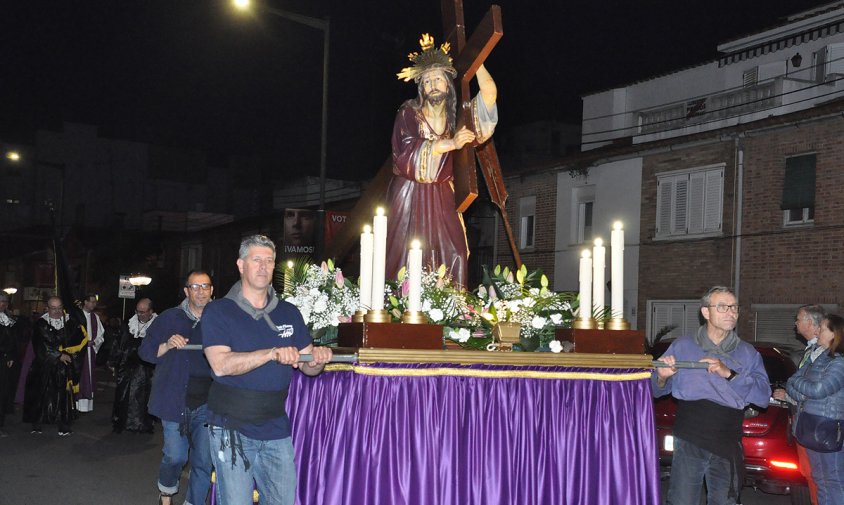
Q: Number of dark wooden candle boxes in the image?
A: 2